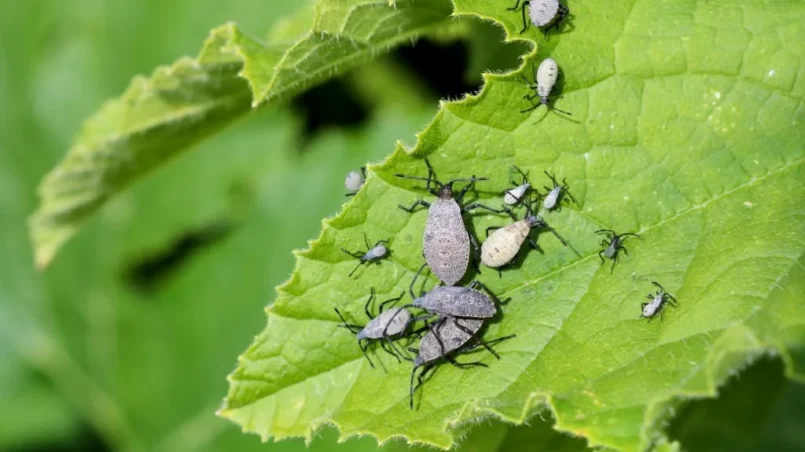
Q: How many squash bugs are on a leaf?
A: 13